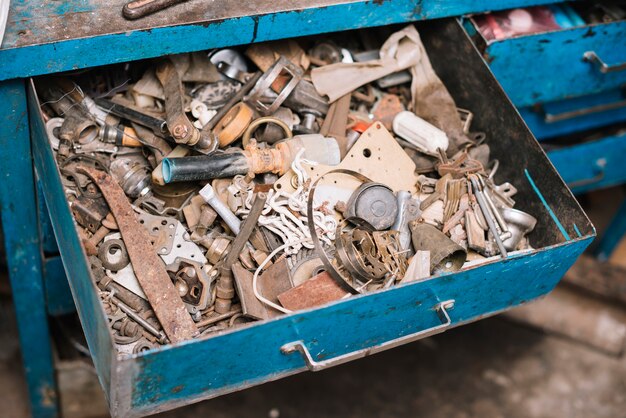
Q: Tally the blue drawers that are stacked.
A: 3